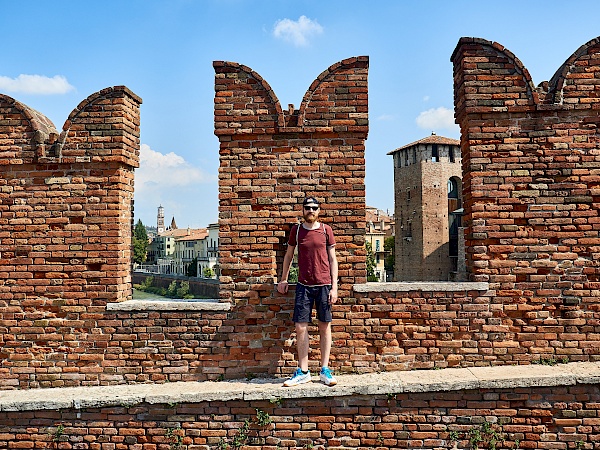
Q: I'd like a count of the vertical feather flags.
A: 0